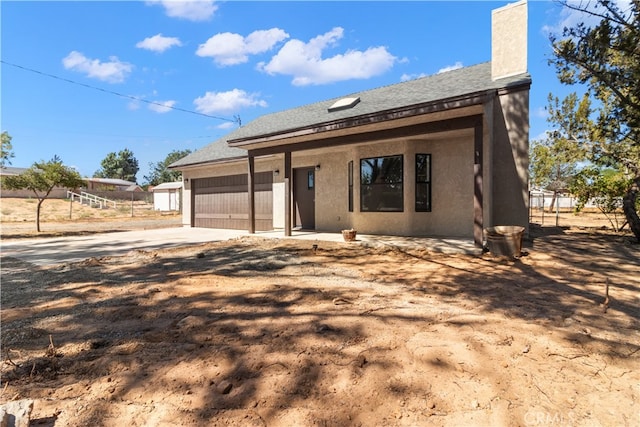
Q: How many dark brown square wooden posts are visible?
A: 3